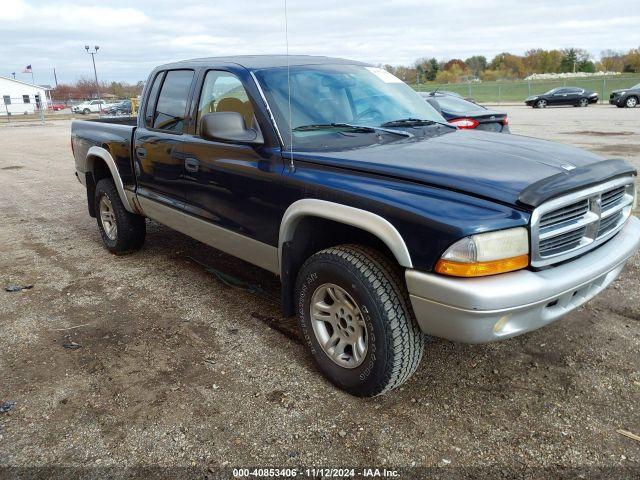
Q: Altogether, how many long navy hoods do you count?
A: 1